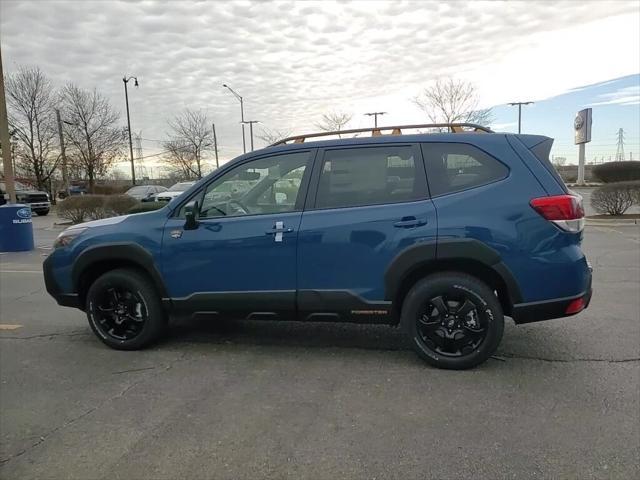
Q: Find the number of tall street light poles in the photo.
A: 5